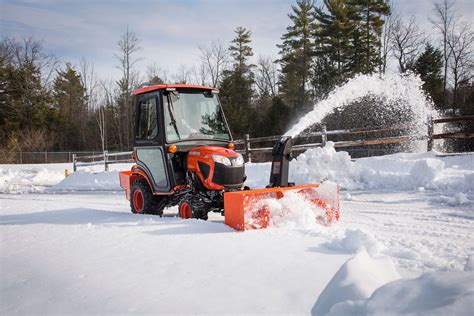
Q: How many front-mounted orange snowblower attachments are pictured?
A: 1